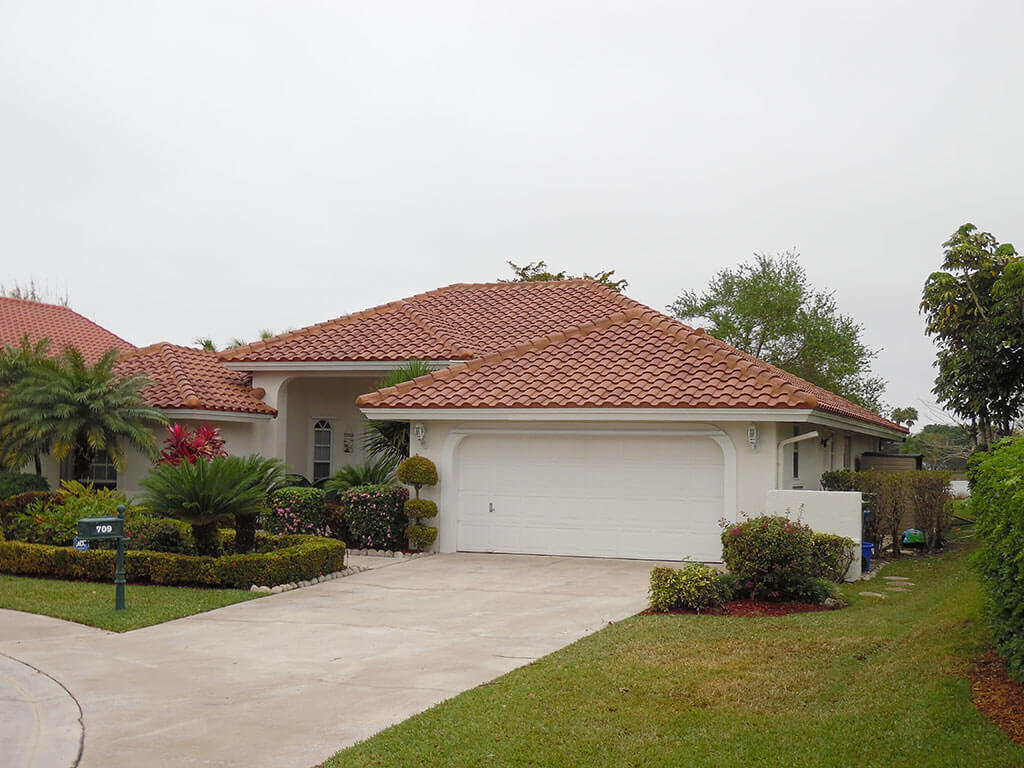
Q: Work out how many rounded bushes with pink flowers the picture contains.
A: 3